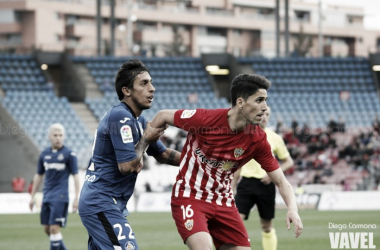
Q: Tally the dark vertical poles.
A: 4